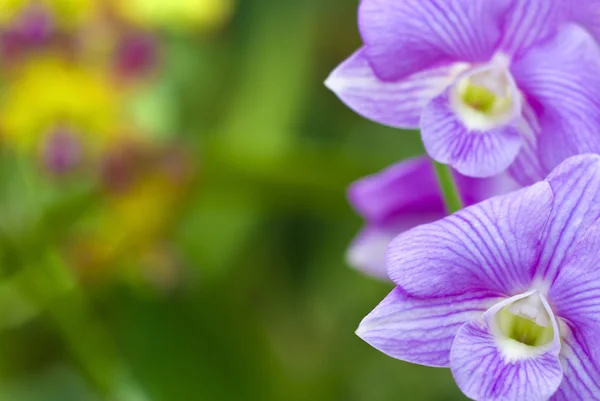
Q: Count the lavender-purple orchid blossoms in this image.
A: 3